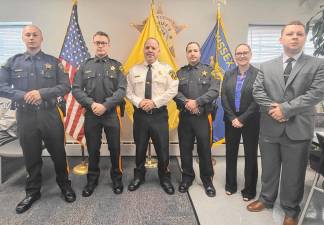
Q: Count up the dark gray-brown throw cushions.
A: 0